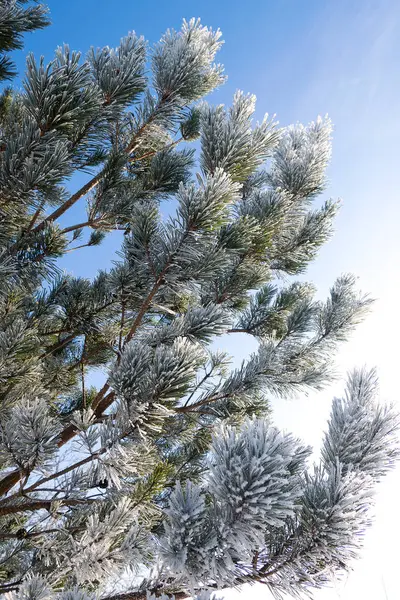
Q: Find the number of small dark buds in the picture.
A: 2